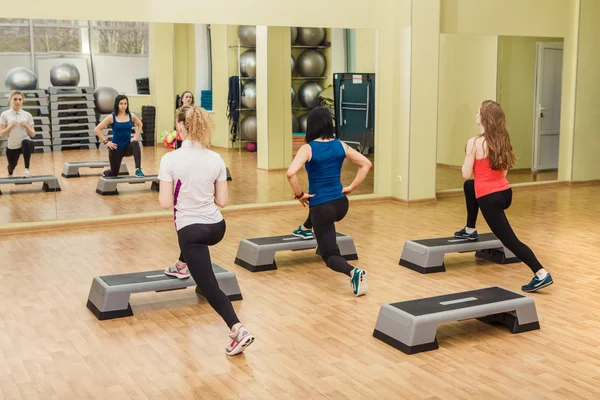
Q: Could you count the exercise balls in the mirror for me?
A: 15